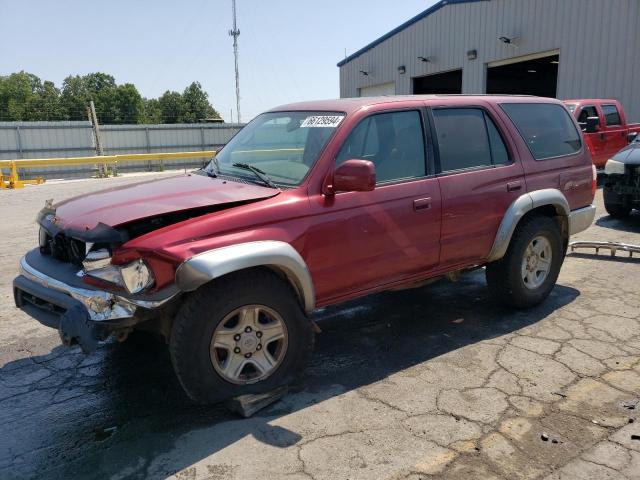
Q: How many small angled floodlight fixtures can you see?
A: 3